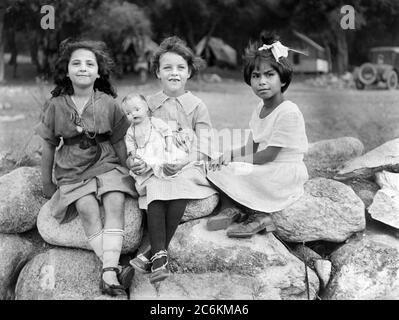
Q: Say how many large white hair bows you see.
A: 1